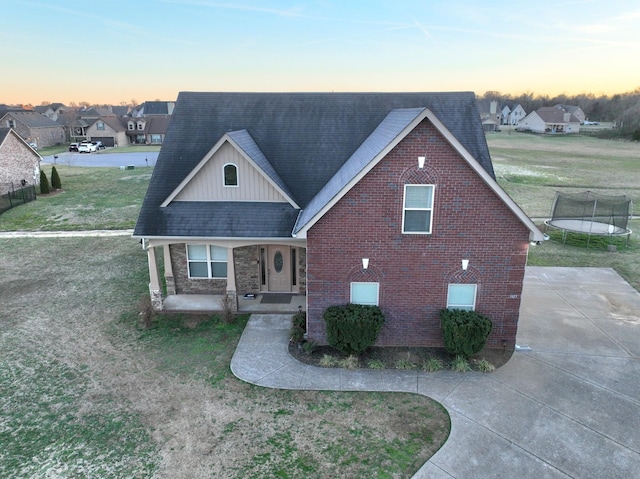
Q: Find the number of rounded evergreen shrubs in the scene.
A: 2